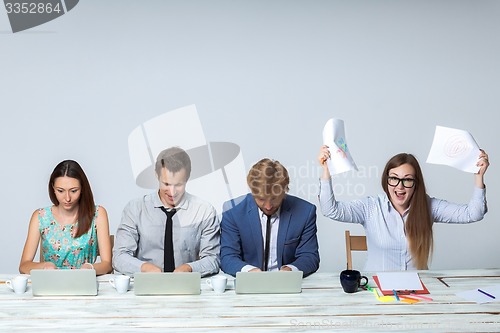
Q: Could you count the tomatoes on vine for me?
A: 0